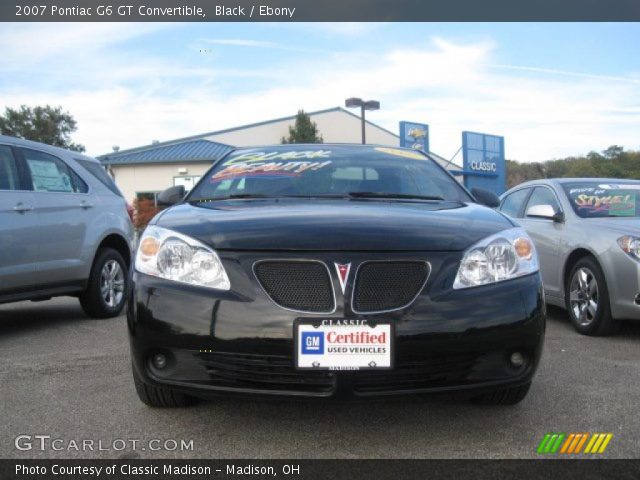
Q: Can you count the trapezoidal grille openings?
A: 2